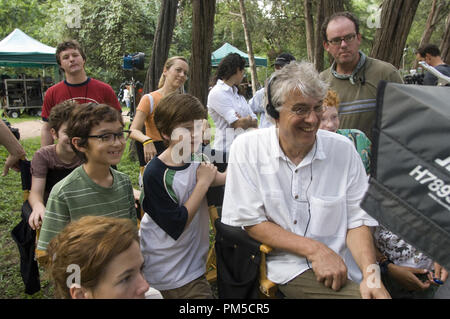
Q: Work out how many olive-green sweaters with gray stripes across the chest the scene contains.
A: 1